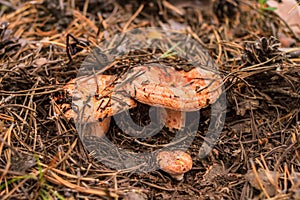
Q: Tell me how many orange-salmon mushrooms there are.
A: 3